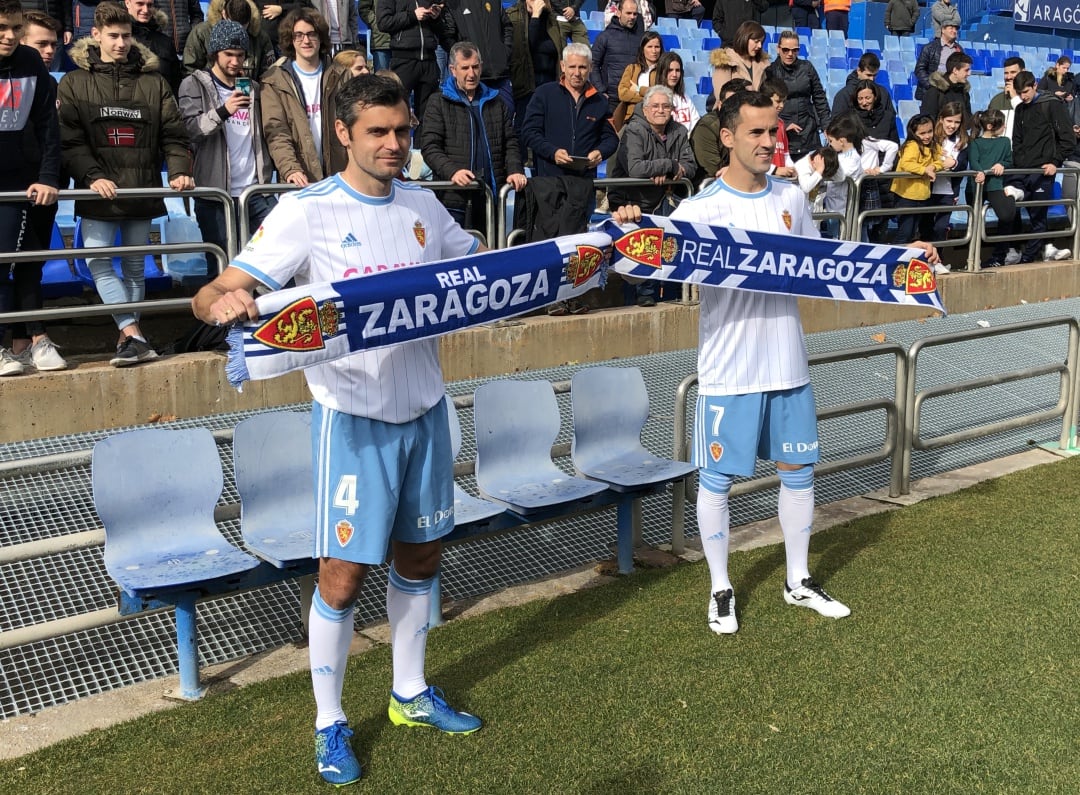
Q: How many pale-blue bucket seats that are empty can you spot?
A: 5